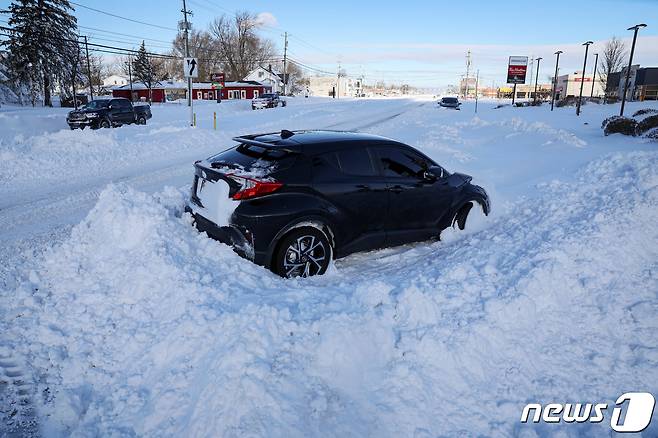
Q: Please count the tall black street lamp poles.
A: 5